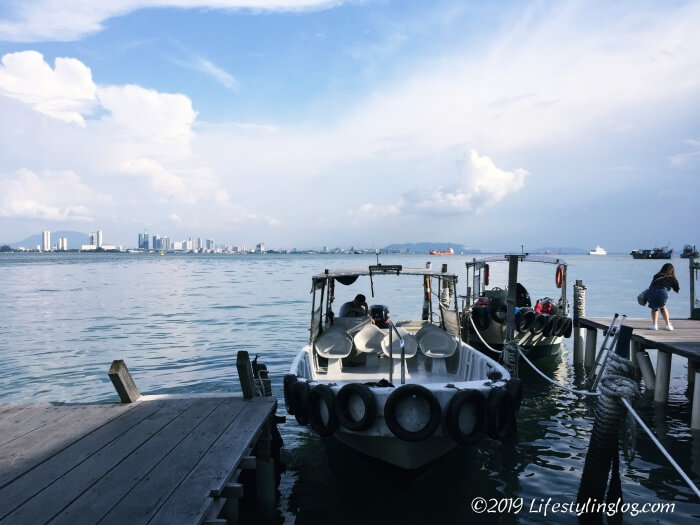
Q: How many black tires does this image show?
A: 15